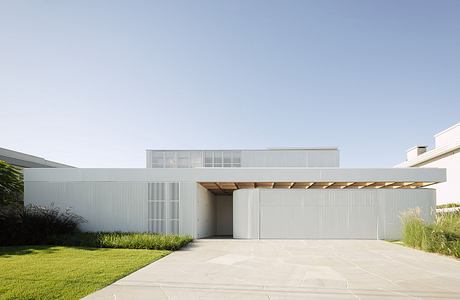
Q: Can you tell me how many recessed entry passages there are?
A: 1